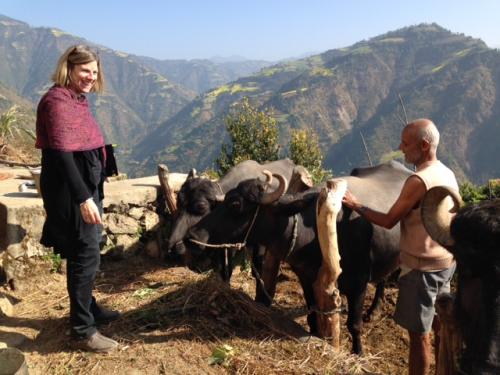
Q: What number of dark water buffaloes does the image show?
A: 3